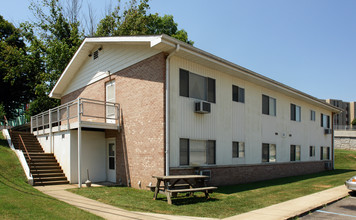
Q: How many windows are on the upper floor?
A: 6